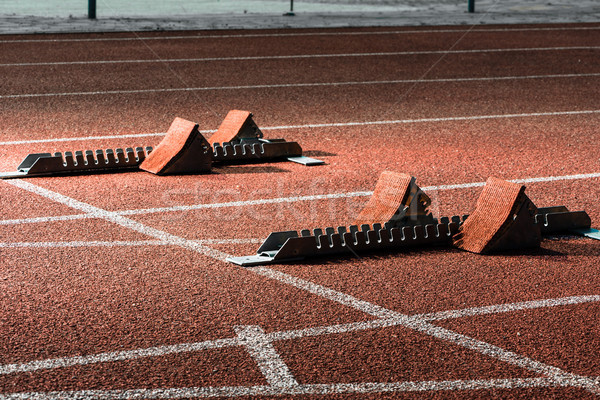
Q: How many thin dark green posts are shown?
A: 3